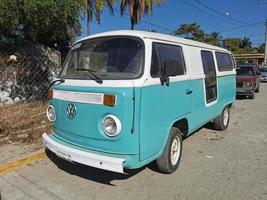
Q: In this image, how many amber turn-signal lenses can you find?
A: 2